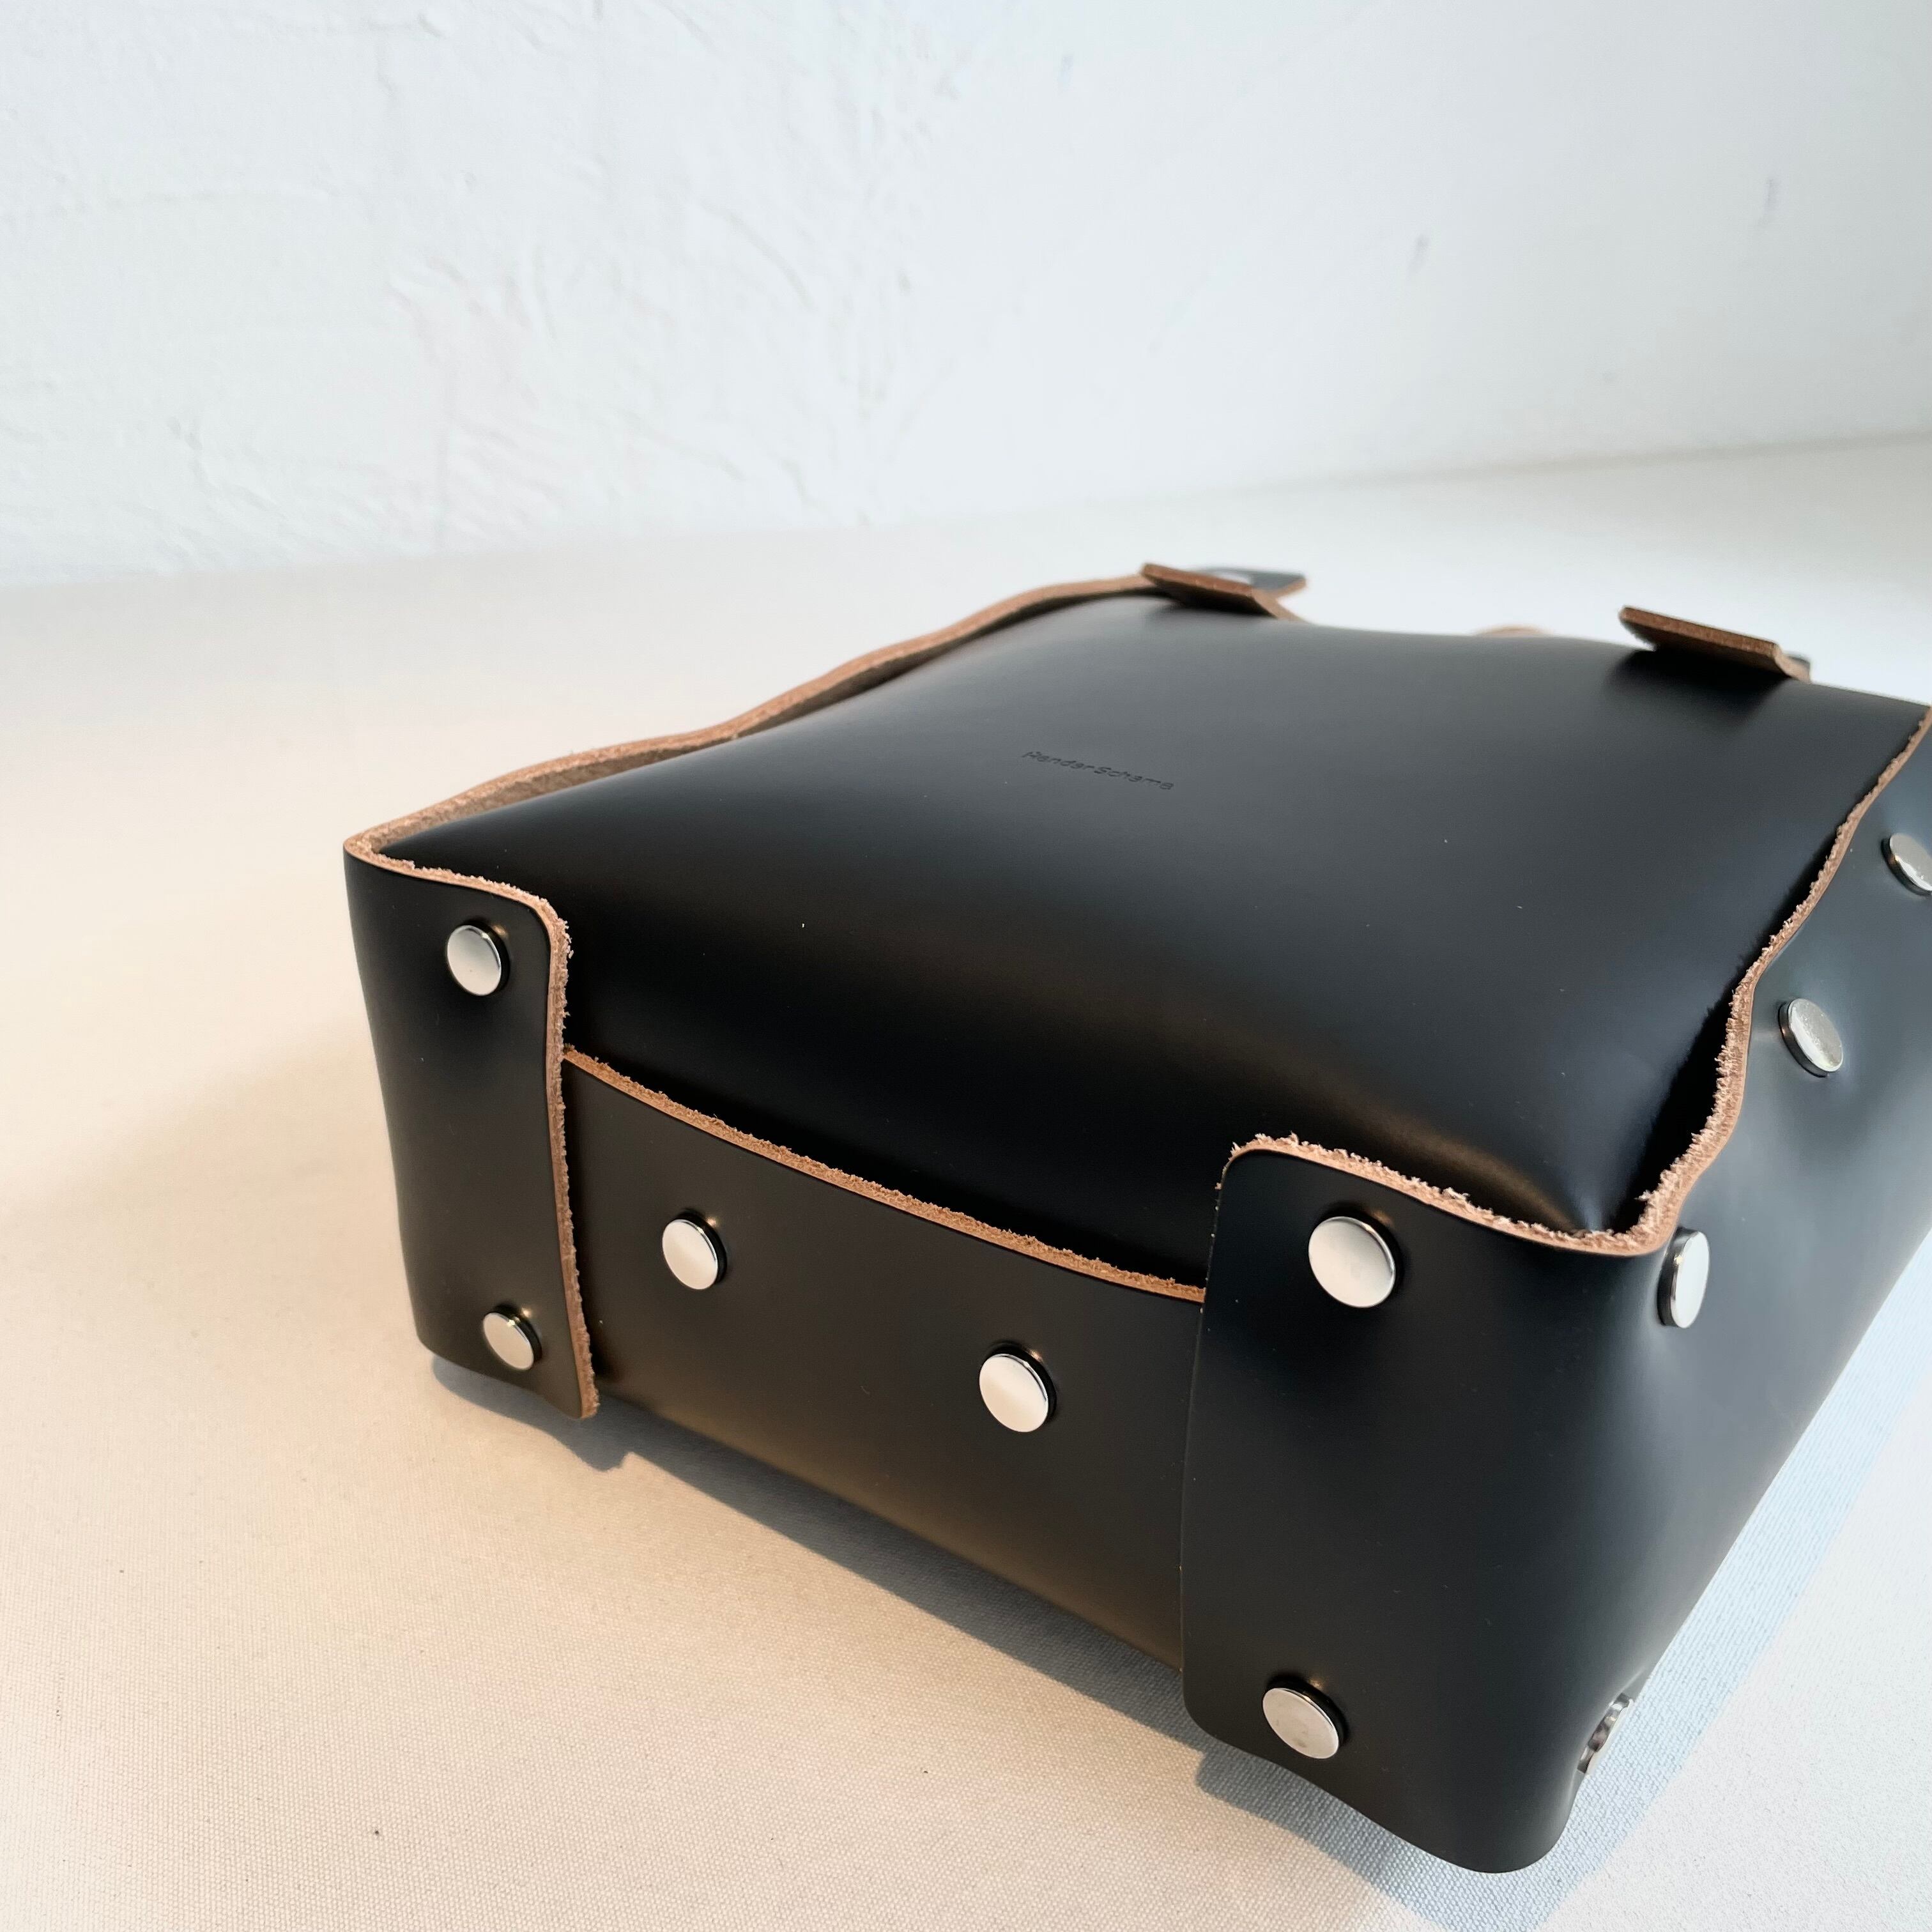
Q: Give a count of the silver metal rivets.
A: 10